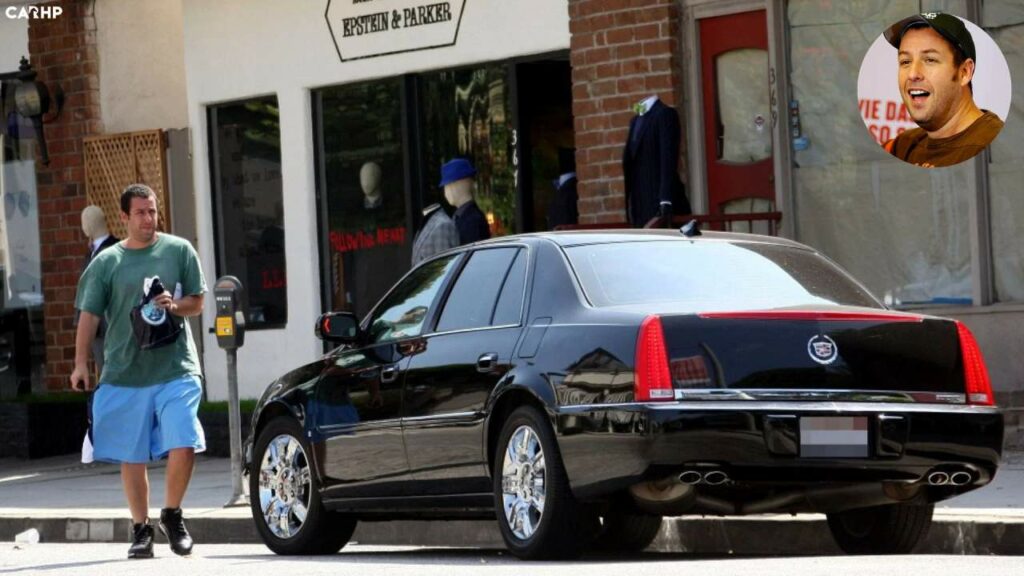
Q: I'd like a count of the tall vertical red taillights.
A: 2